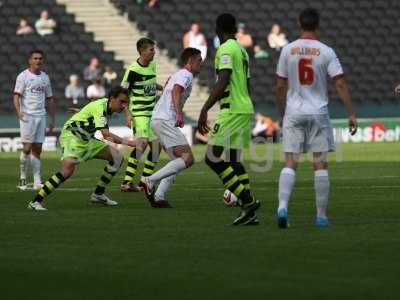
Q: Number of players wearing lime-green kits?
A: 3